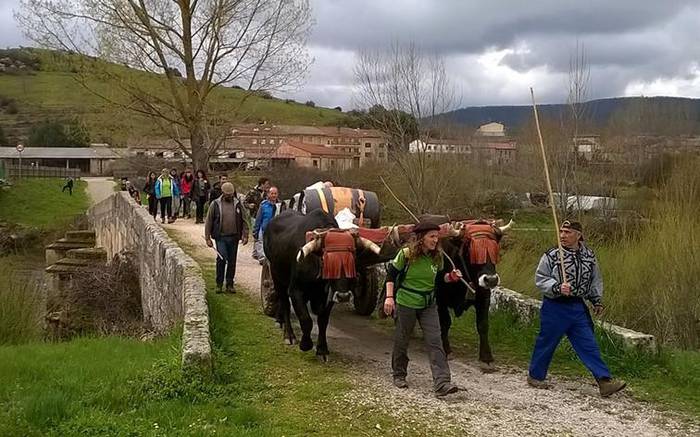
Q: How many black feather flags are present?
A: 0